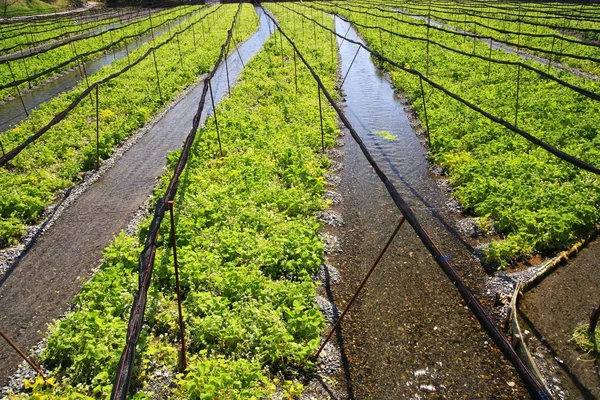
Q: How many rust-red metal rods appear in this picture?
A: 3